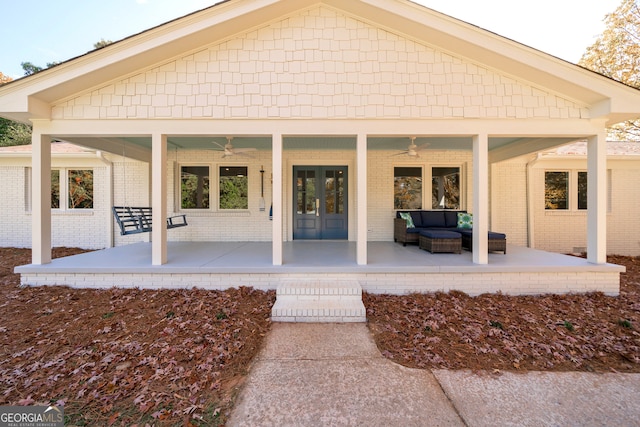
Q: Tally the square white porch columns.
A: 6